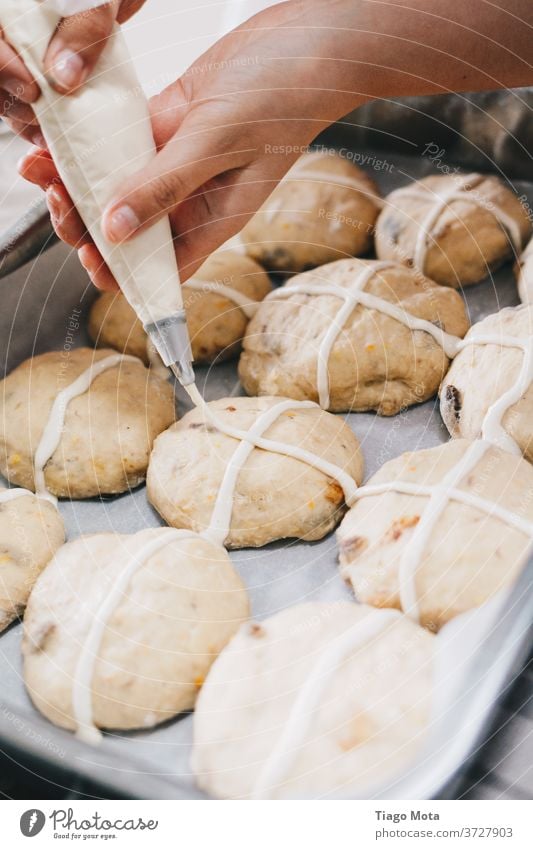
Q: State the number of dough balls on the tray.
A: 12